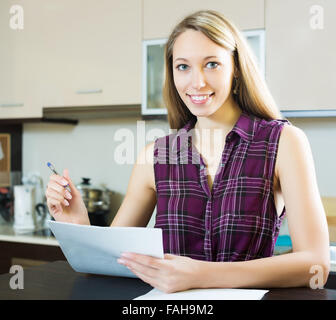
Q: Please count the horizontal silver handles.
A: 2